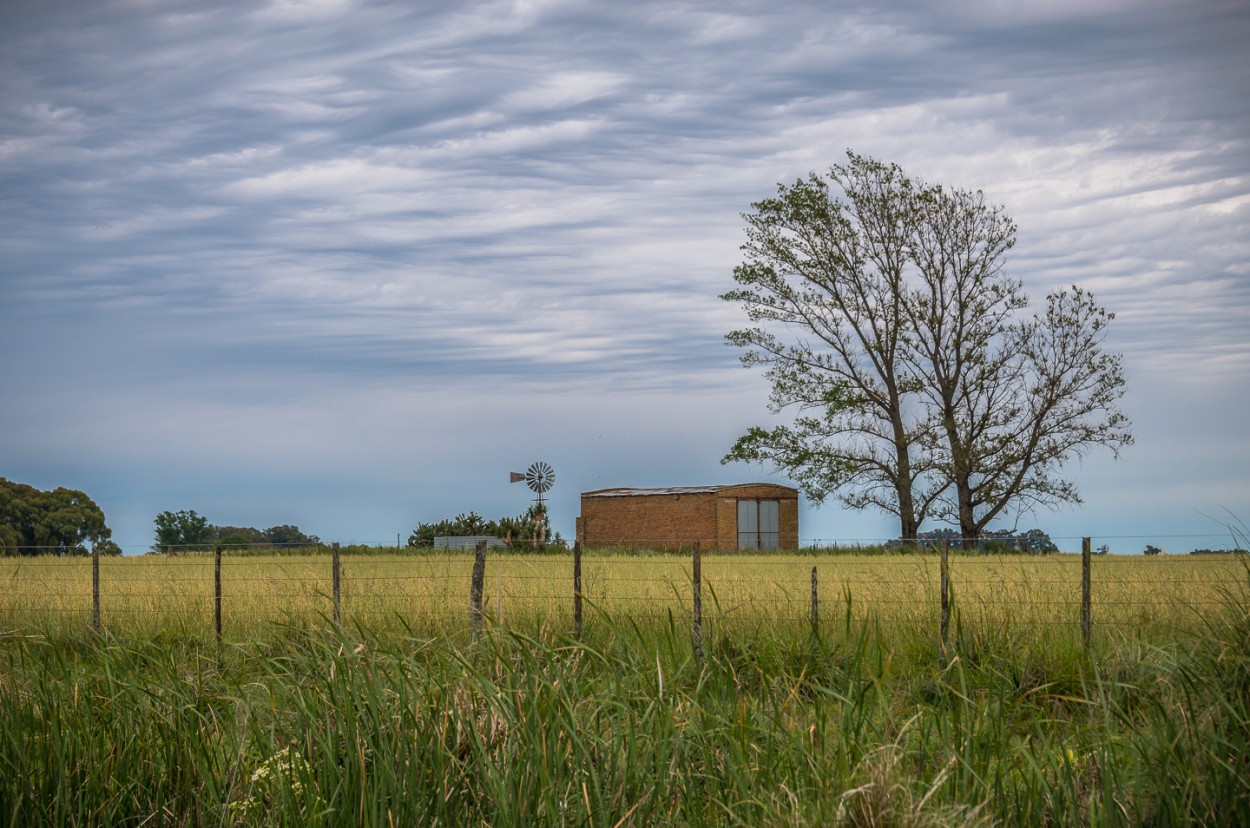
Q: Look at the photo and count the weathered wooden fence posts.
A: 9